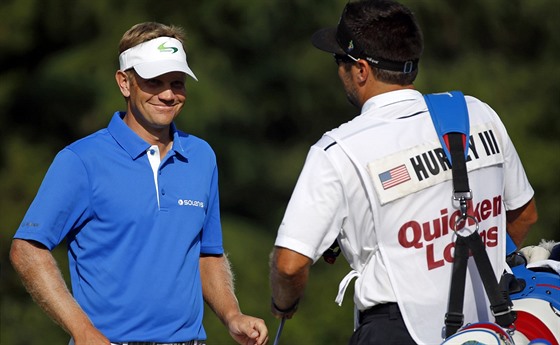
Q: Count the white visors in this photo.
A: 1